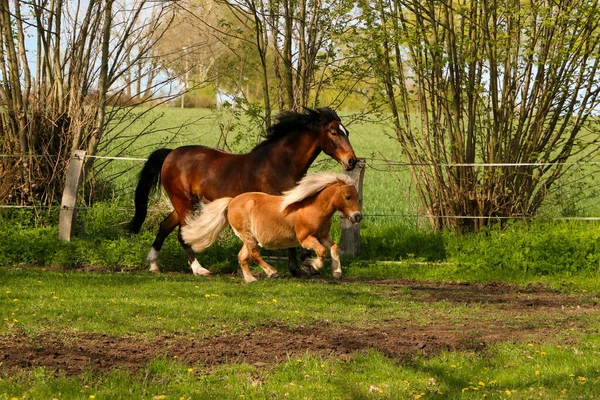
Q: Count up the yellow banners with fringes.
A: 0